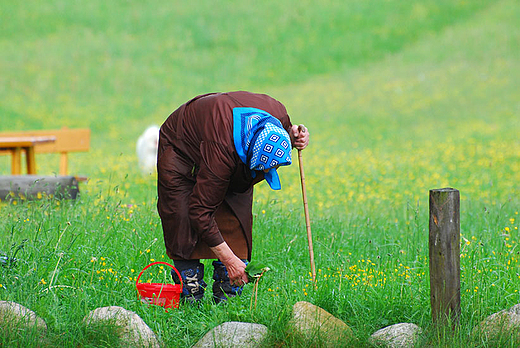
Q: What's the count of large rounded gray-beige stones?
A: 6